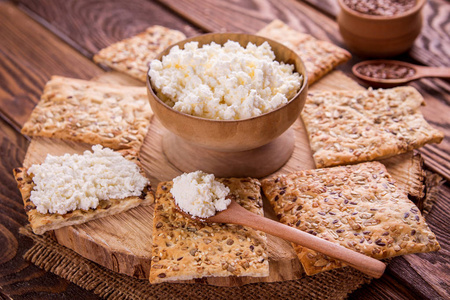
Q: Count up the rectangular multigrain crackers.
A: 7